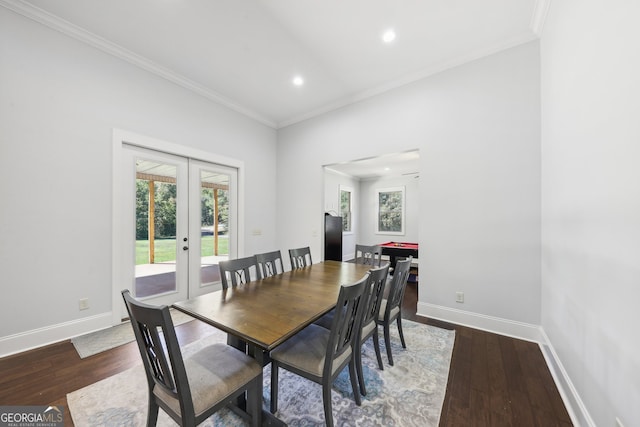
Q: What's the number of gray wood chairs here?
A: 8